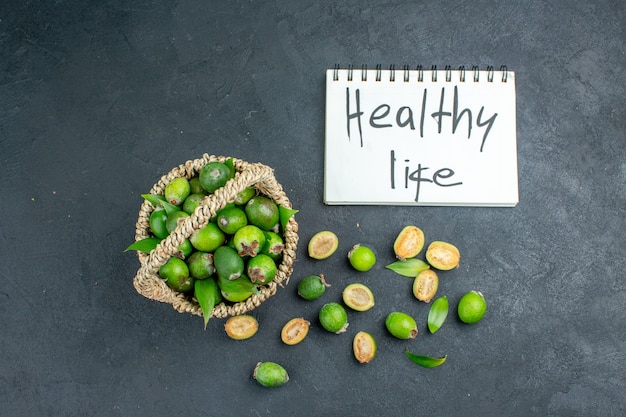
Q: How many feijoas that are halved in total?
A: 8